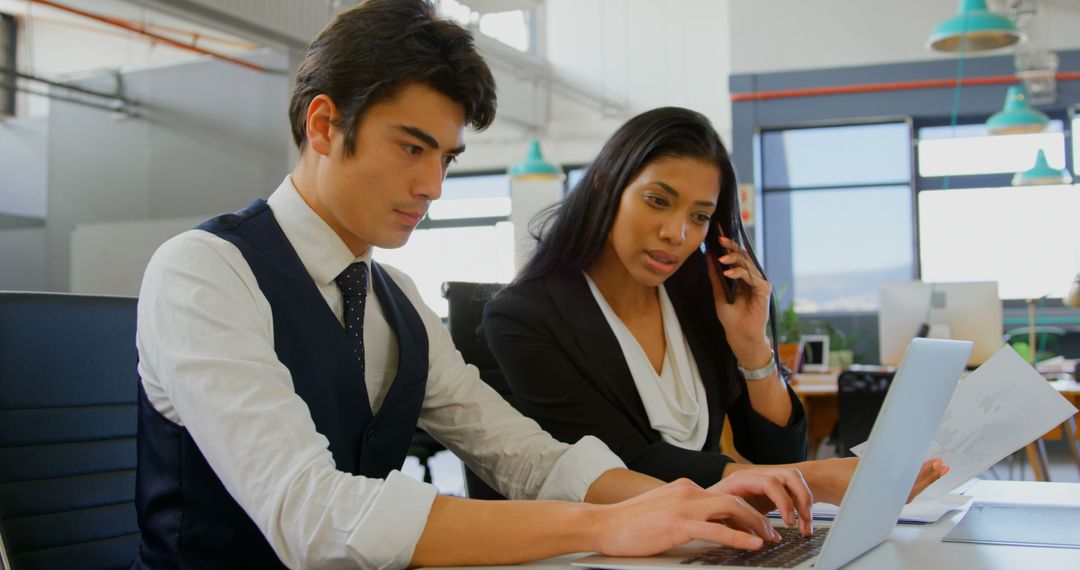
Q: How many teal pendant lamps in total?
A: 4